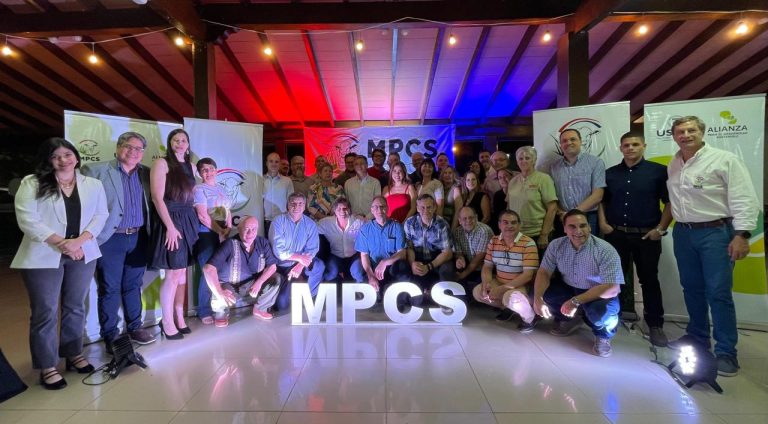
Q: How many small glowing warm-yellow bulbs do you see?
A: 9